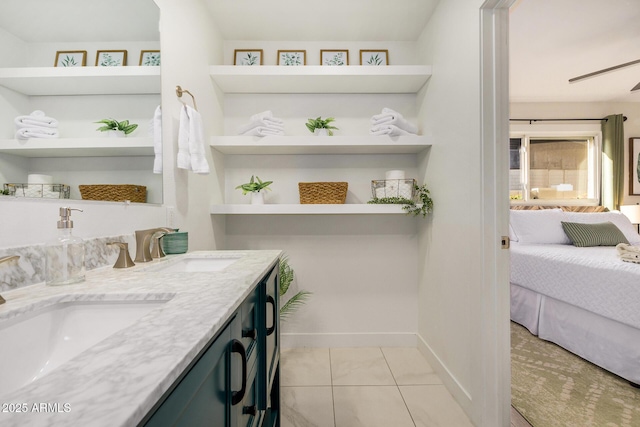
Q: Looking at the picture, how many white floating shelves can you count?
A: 3